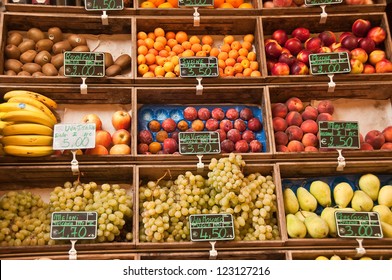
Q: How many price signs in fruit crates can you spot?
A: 12